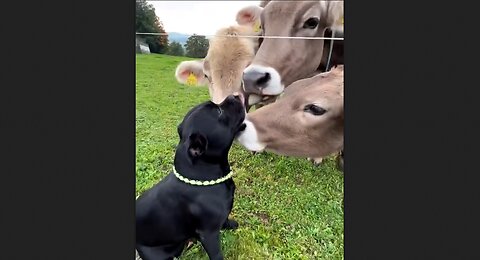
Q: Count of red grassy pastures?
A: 0